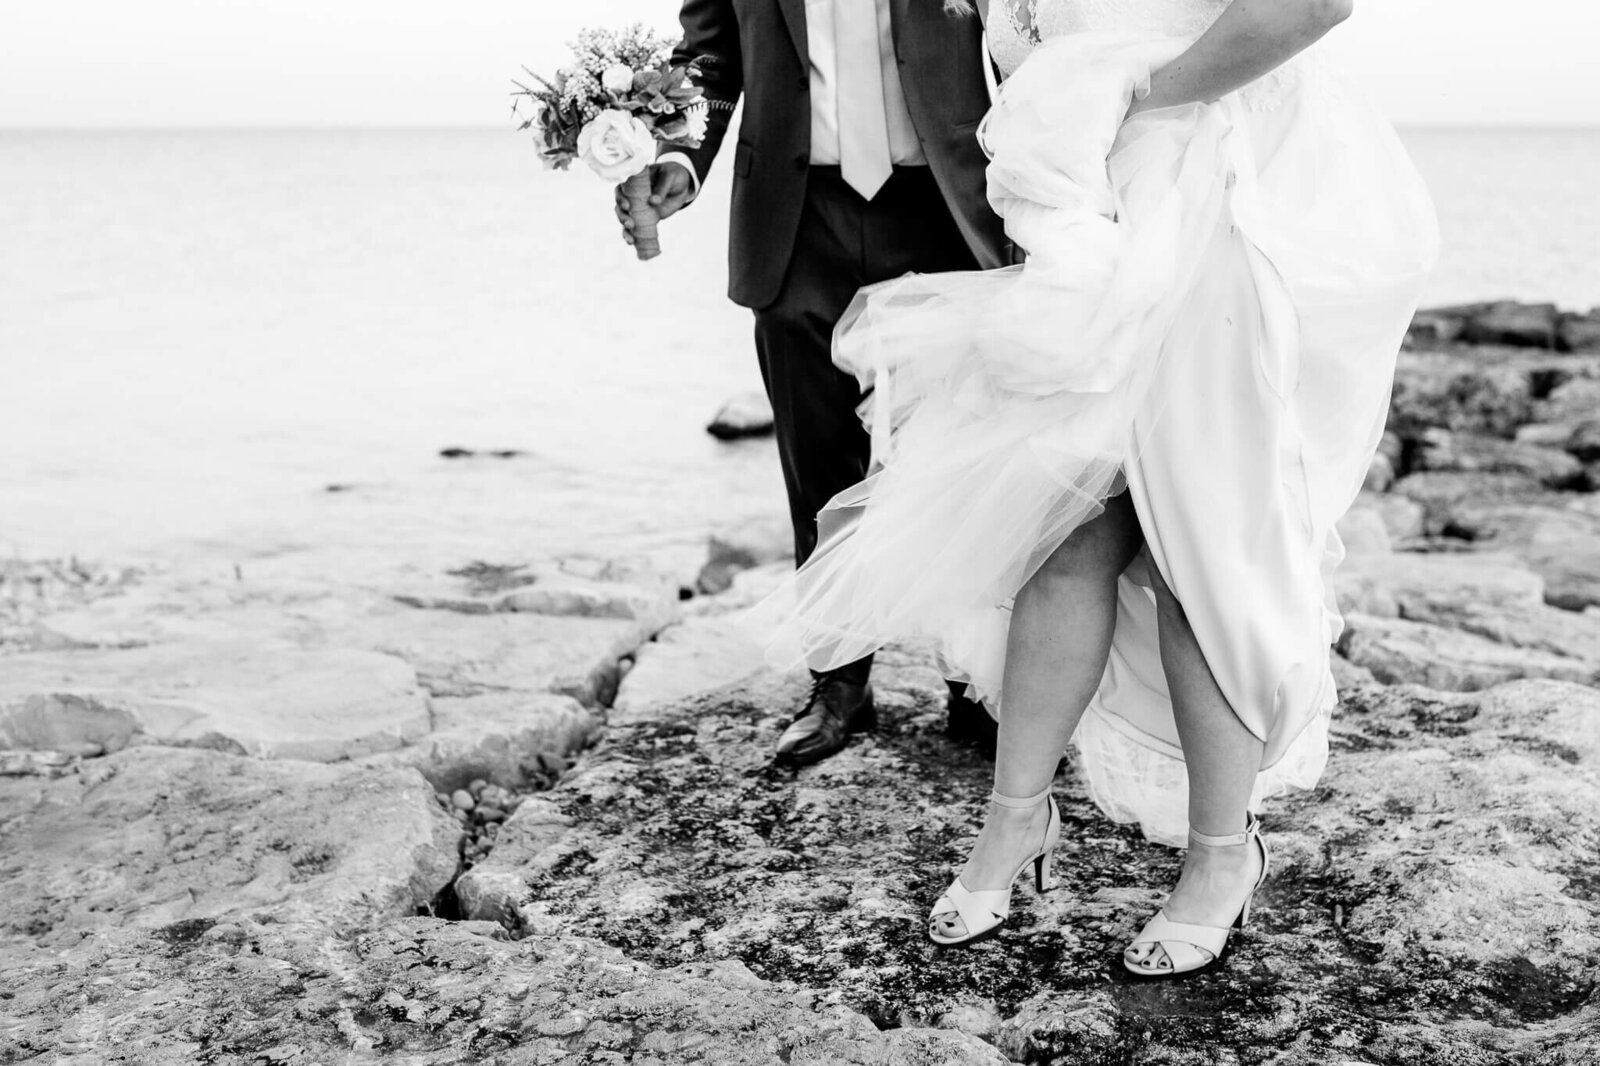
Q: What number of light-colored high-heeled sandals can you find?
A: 2